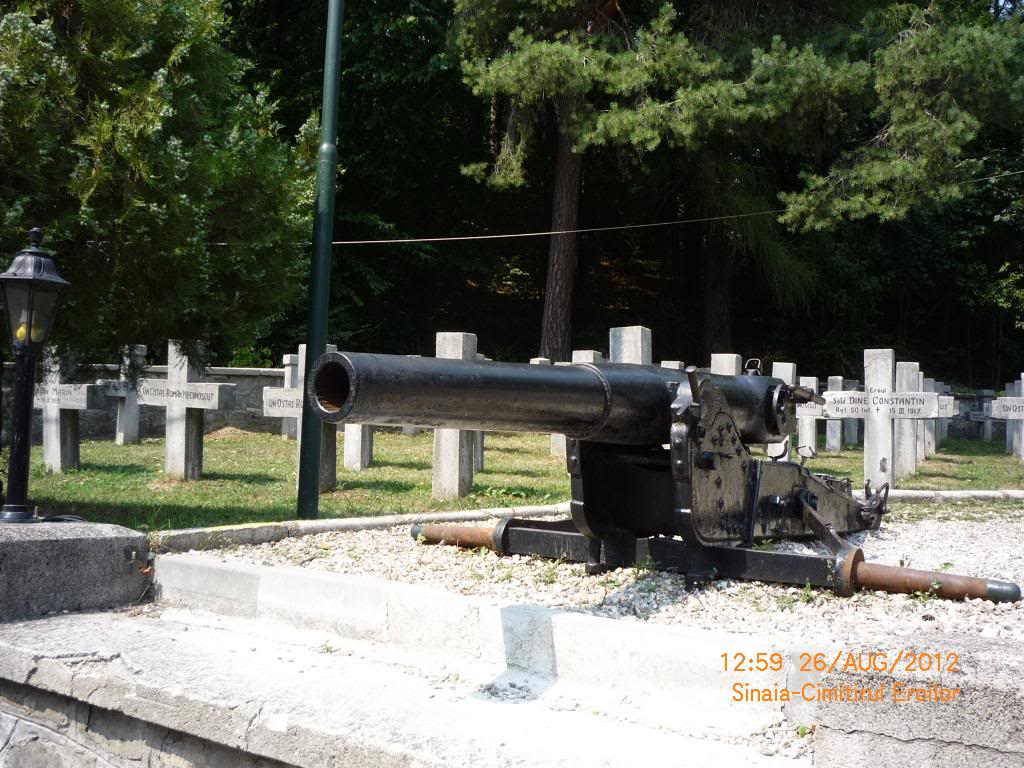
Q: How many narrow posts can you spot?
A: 2